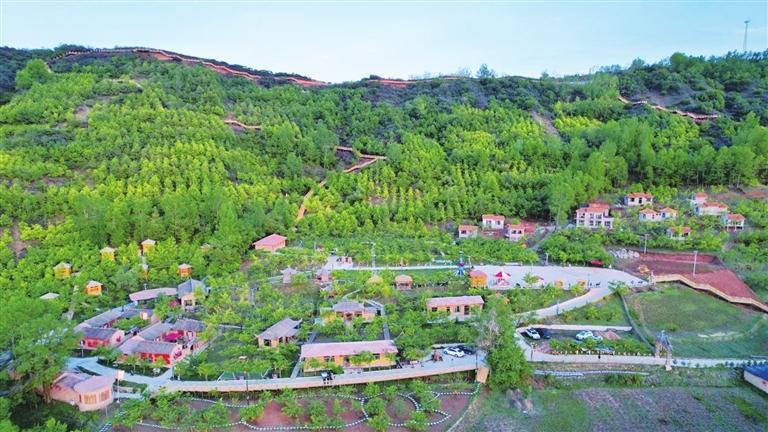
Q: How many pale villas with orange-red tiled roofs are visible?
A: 11